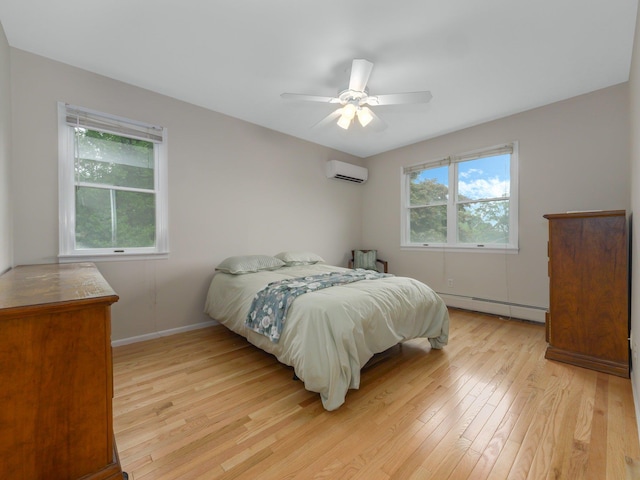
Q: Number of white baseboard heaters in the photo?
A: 1